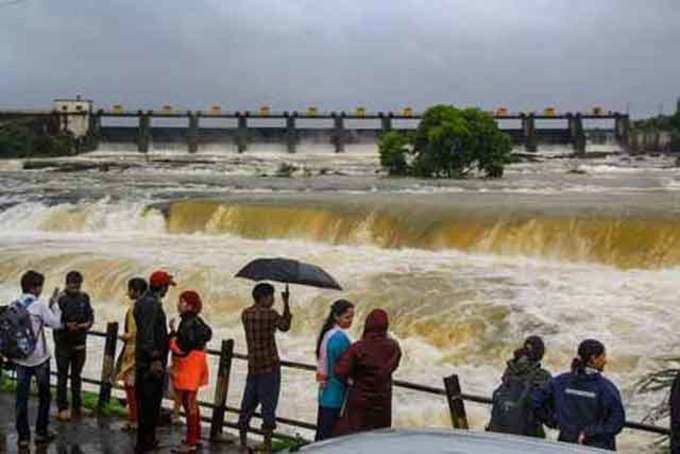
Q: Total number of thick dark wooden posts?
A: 3